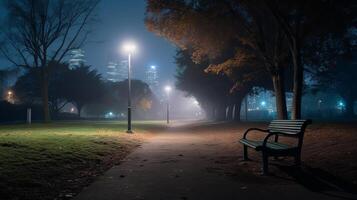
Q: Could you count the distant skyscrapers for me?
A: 3